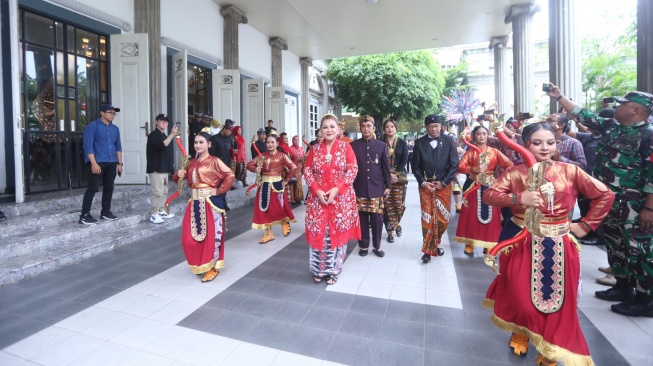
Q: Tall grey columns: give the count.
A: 8